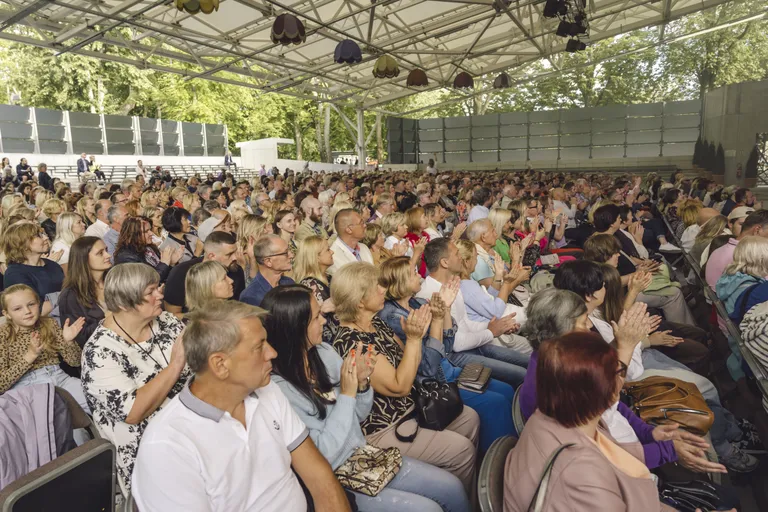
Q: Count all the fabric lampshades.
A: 7